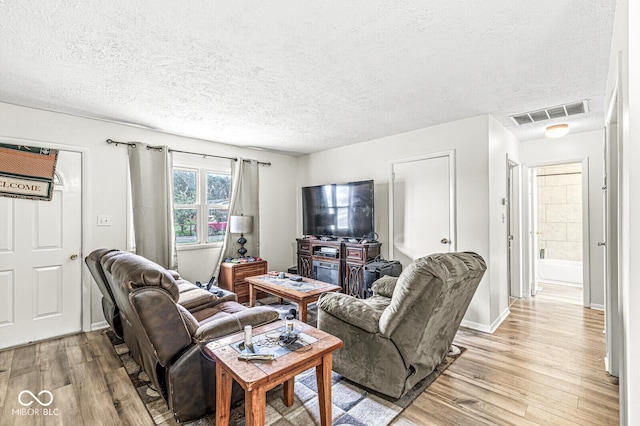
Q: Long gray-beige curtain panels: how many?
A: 2